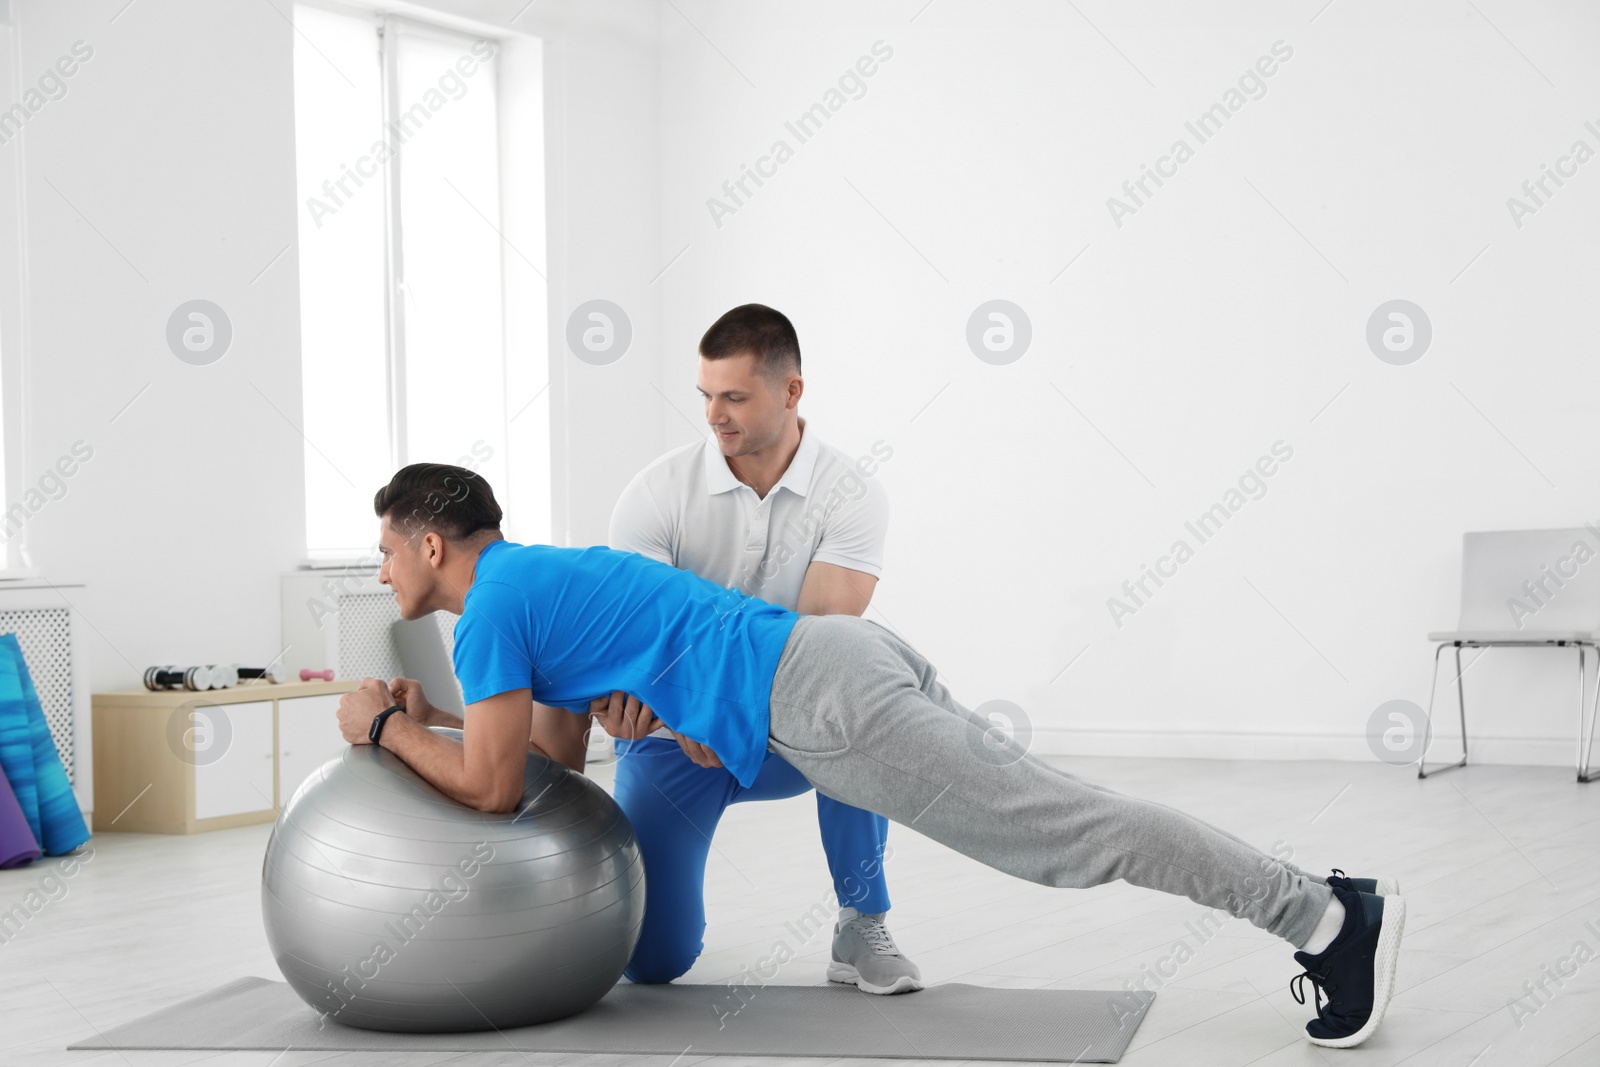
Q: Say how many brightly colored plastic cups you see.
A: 0